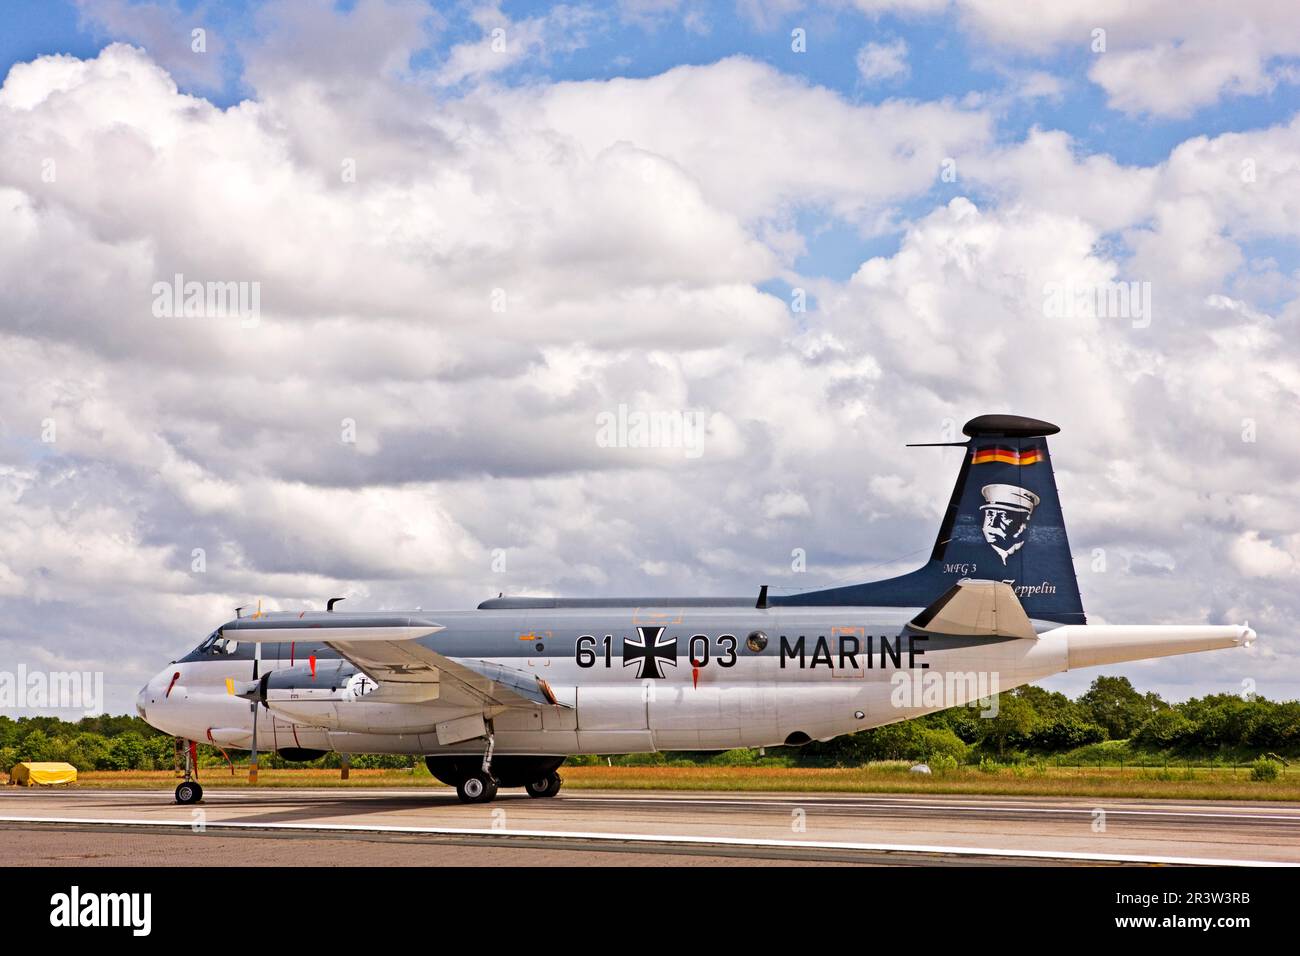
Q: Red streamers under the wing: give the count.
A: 1